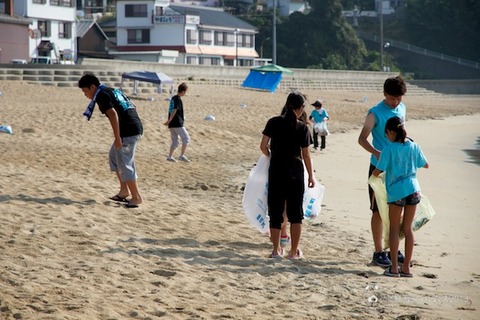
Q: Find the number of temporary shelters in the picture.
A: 2